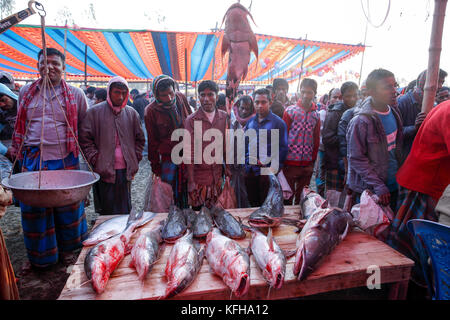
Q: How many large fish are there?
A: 13